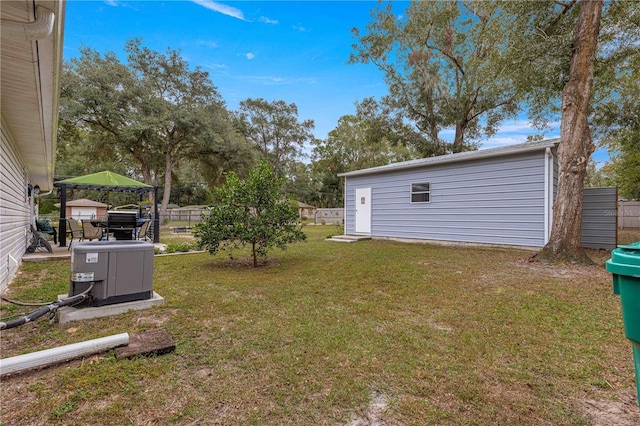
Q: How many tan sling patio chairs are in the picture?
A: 3